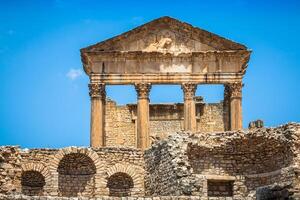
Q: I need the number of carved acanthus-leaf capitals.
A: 4